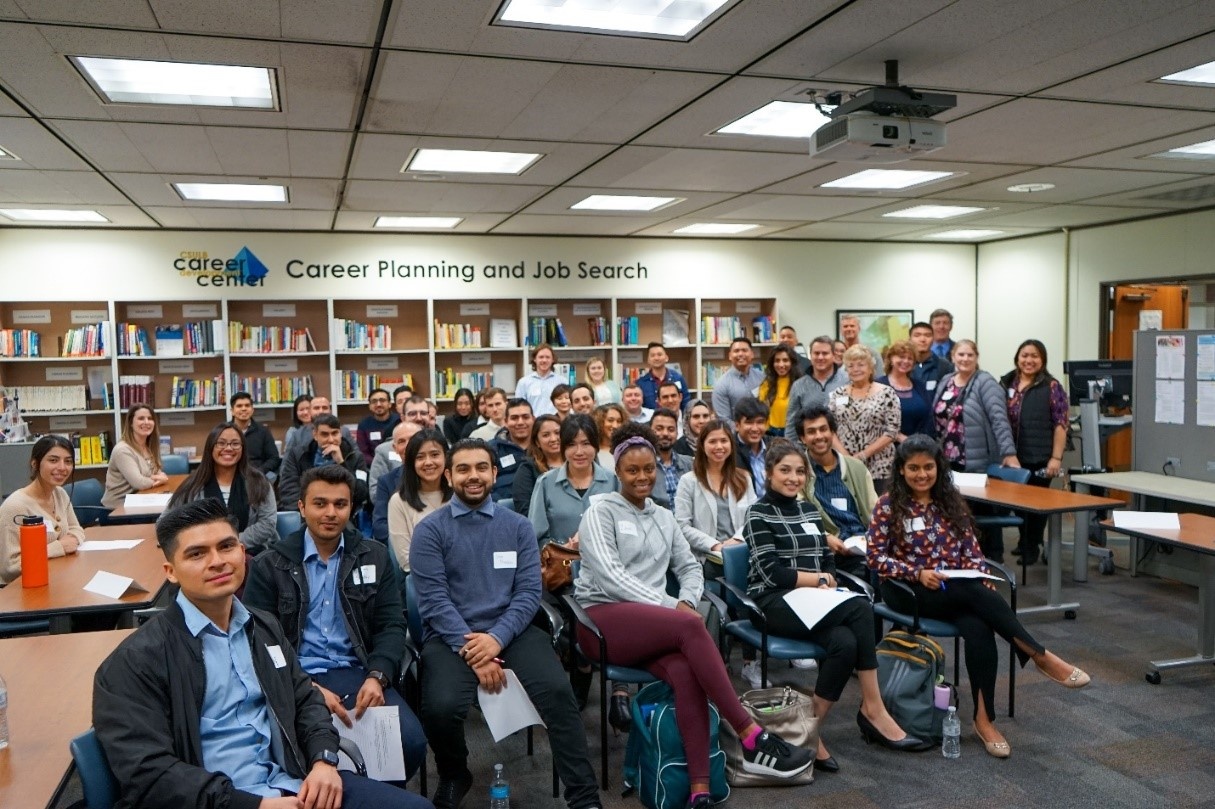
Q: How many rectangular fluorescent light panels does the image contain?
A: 15